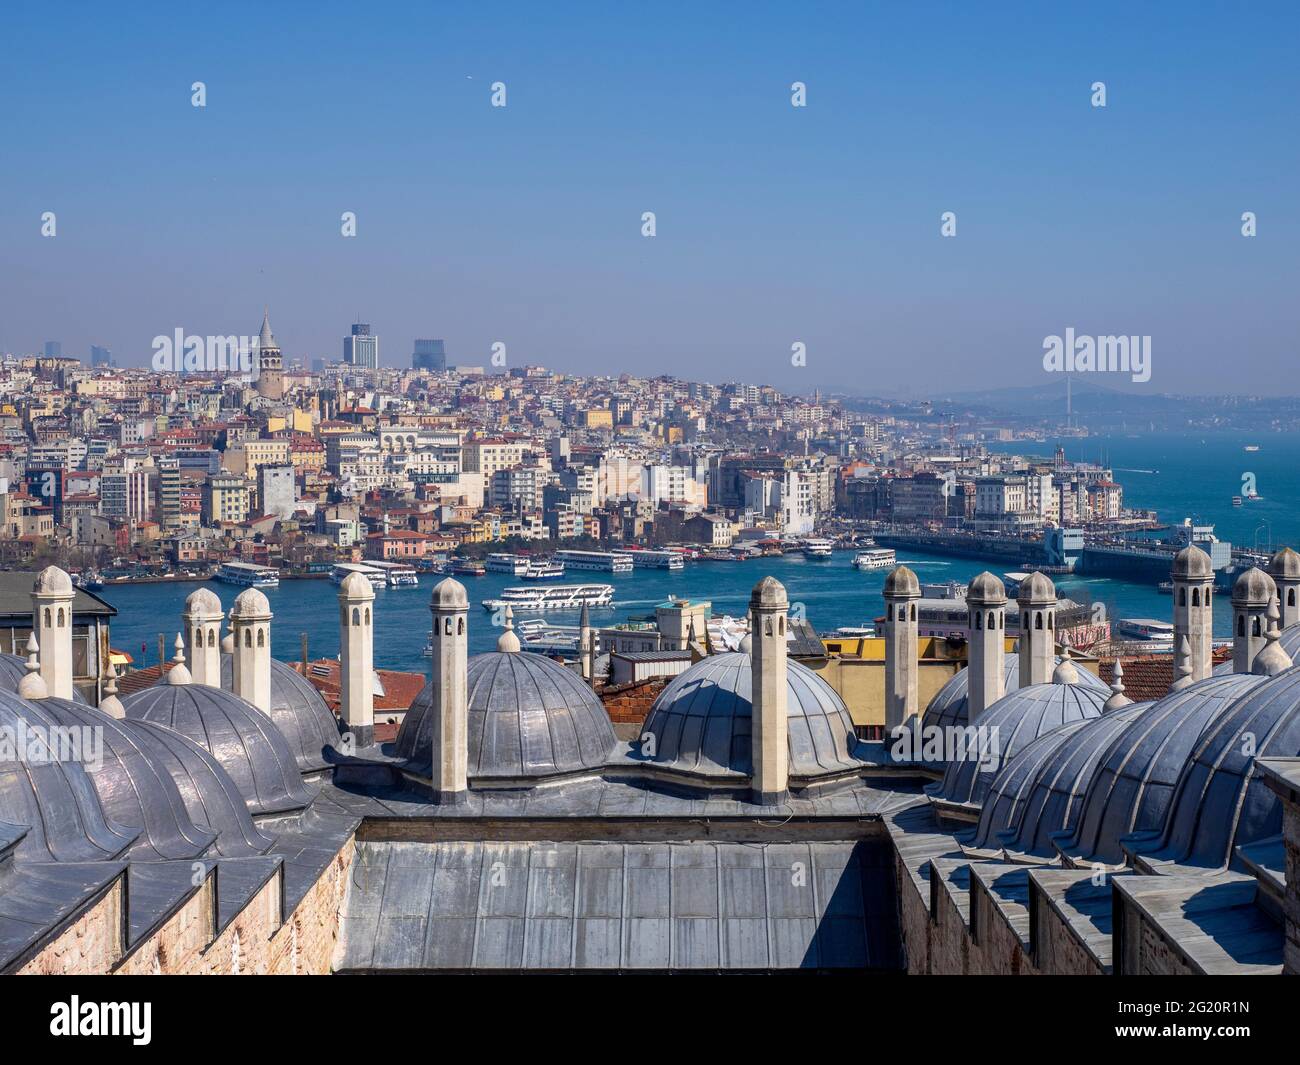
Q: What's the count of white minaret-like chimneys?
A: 12